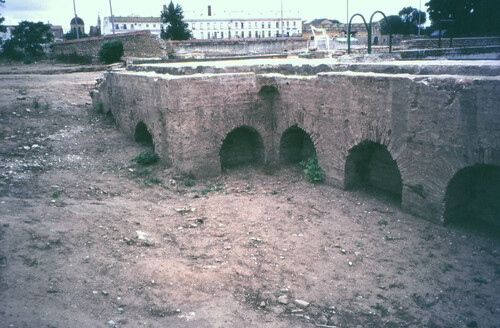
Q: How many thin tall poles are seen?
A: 5